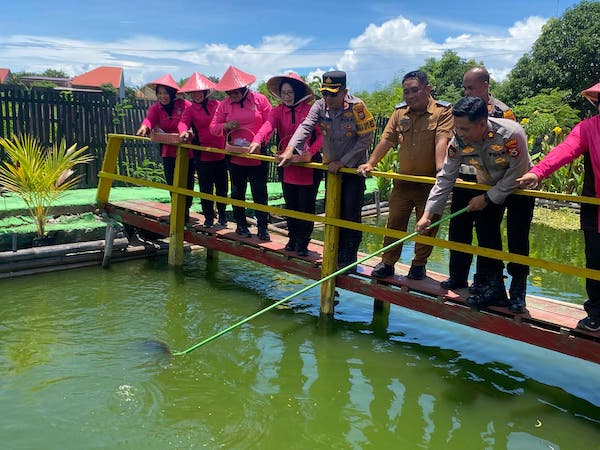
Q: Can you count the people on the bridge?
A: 9